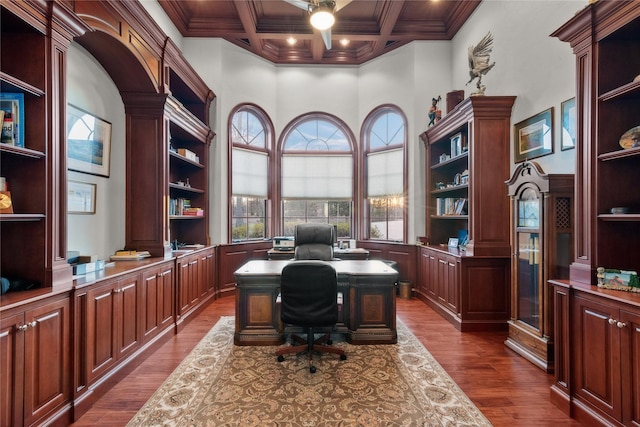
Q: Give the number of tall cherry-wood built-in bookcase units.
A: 4